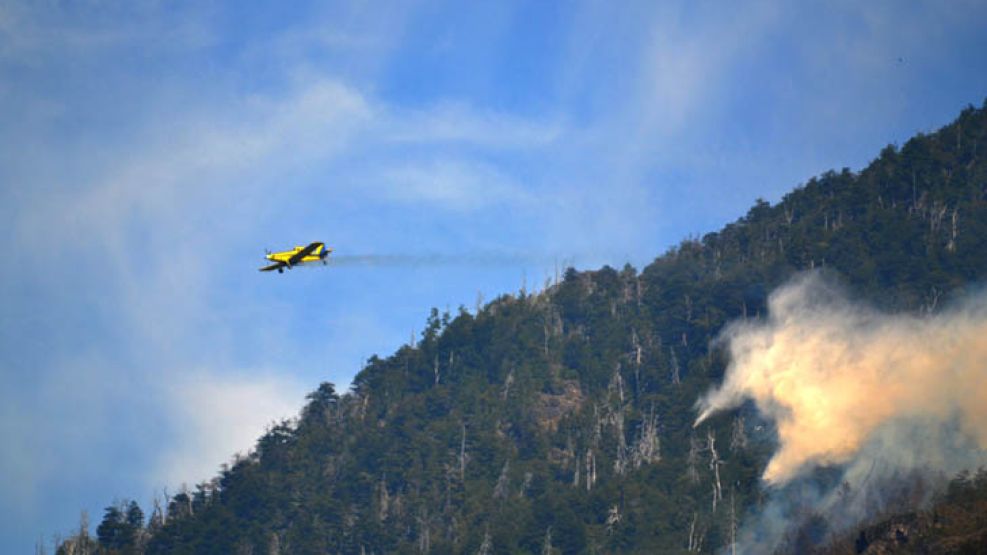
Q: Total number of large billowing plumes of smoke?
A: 1